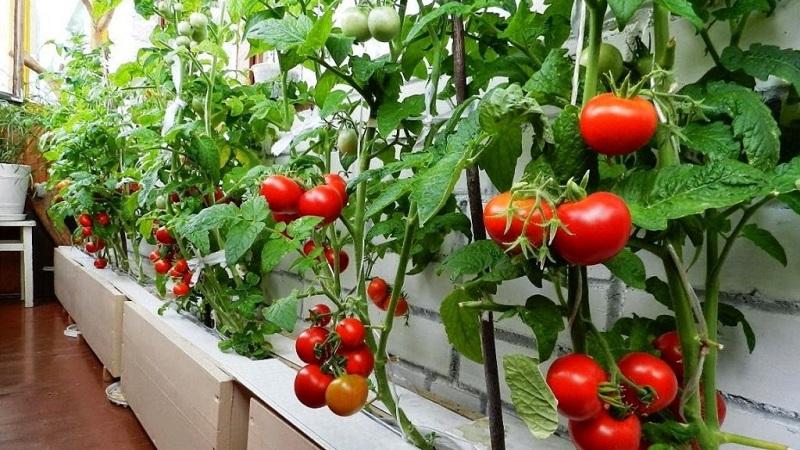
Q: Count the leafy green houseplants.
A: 1